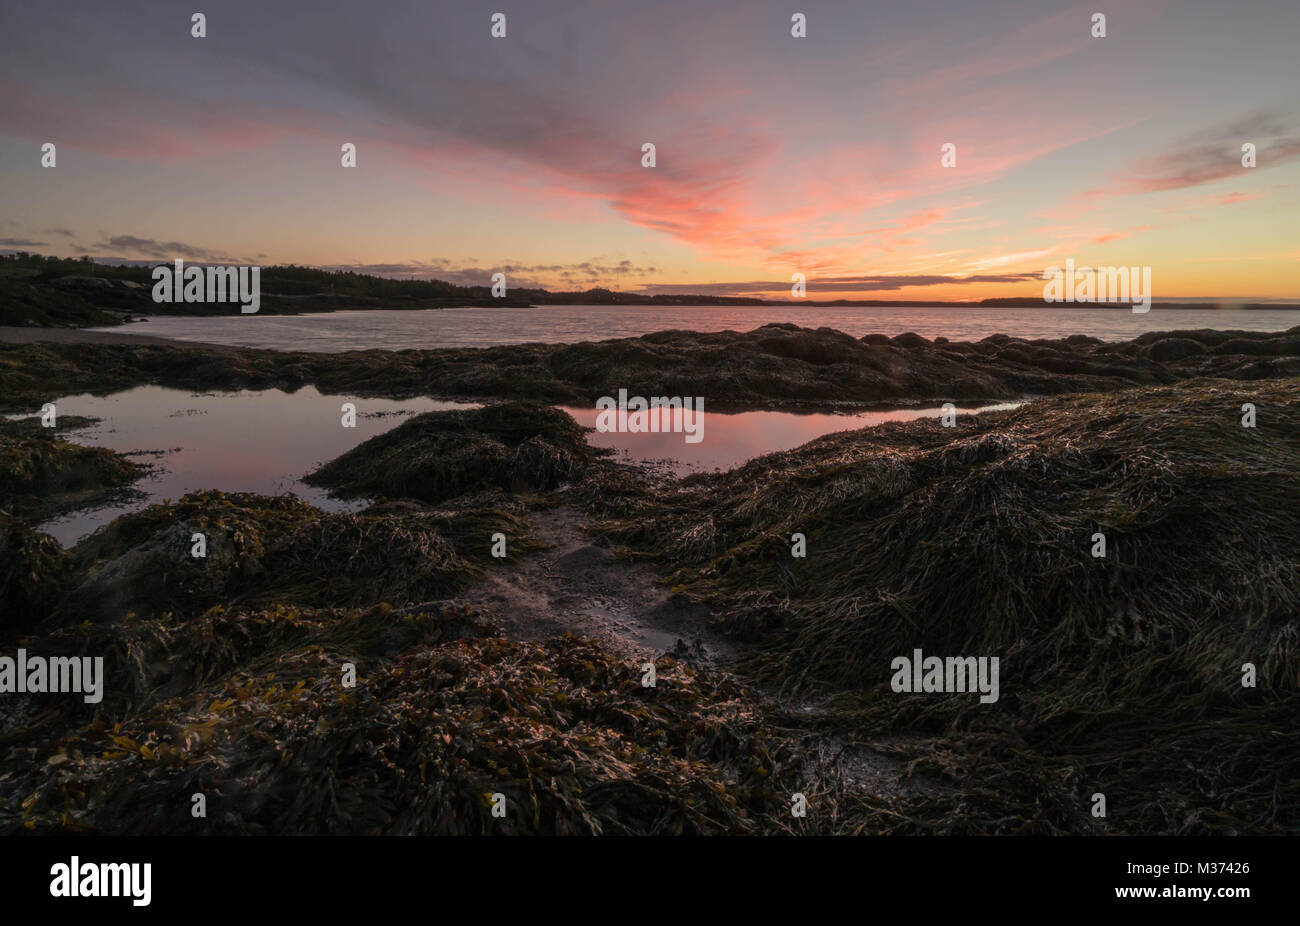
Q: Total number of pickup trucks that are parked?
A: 0